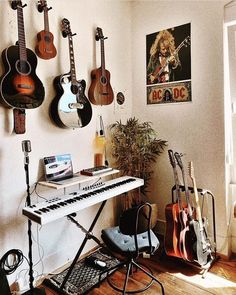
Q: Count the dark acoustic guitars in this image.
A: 2